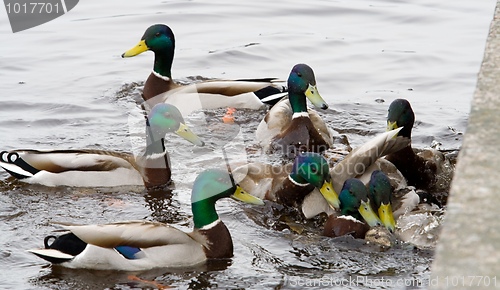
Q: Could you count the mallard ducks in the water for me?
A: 8